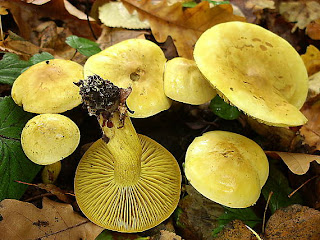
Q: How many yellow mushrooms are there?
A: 7